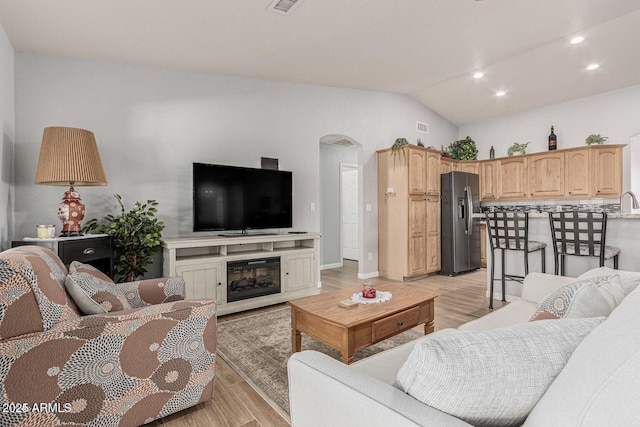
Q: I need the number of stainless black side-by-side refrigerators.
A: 1